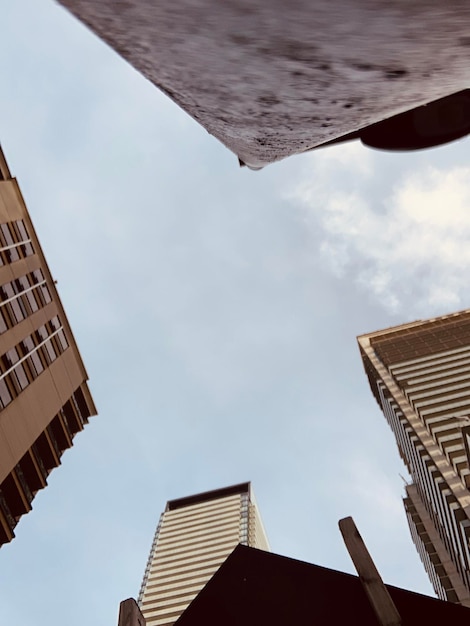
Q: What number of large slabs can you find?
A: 1